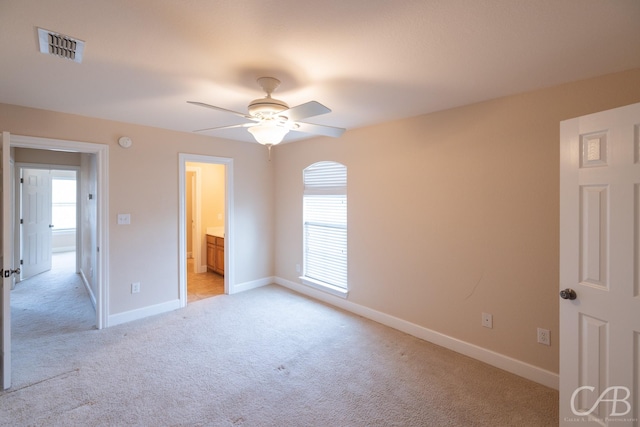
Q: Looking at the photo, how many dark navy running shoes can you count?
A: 0